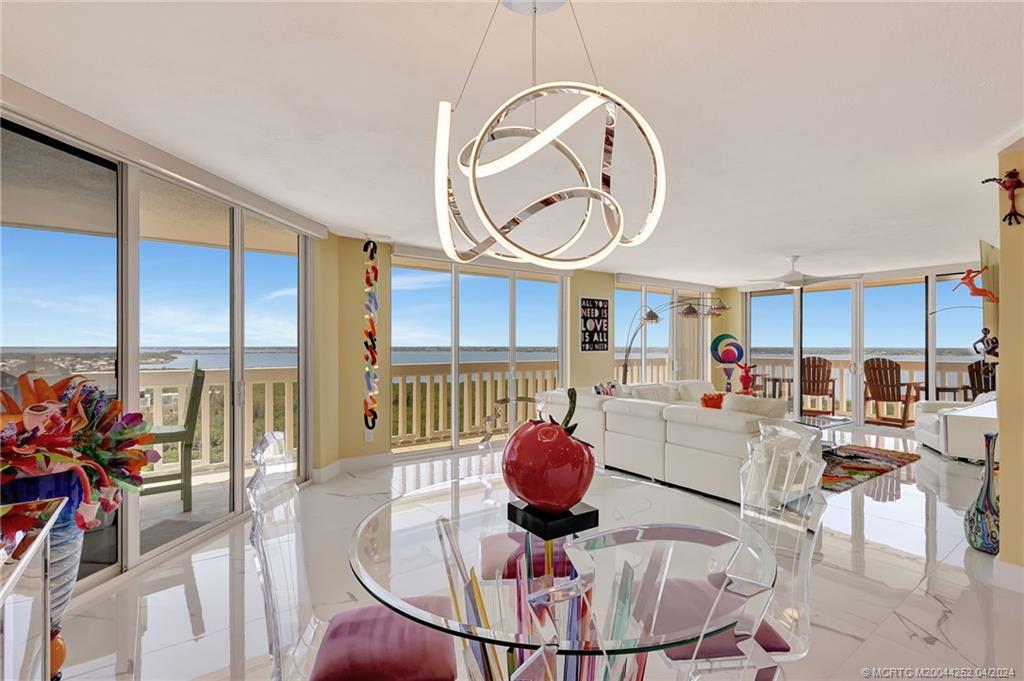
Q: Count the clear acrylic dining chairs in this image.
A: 4